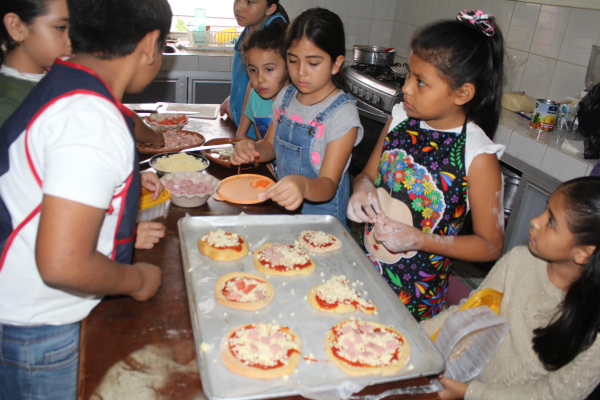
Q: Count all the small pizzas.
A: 7